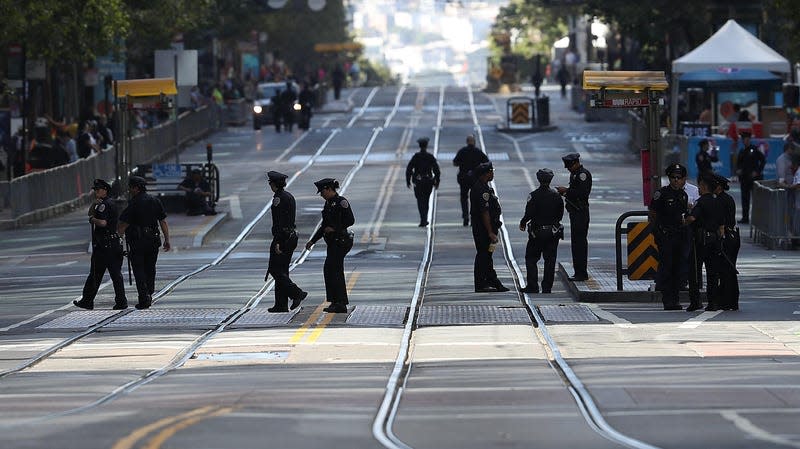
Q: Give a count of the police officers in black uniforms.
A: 14